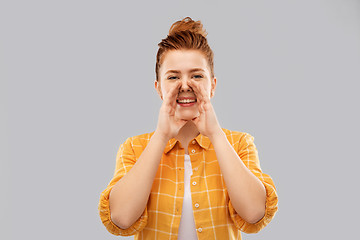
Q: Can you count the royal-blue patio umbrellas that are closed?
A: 0